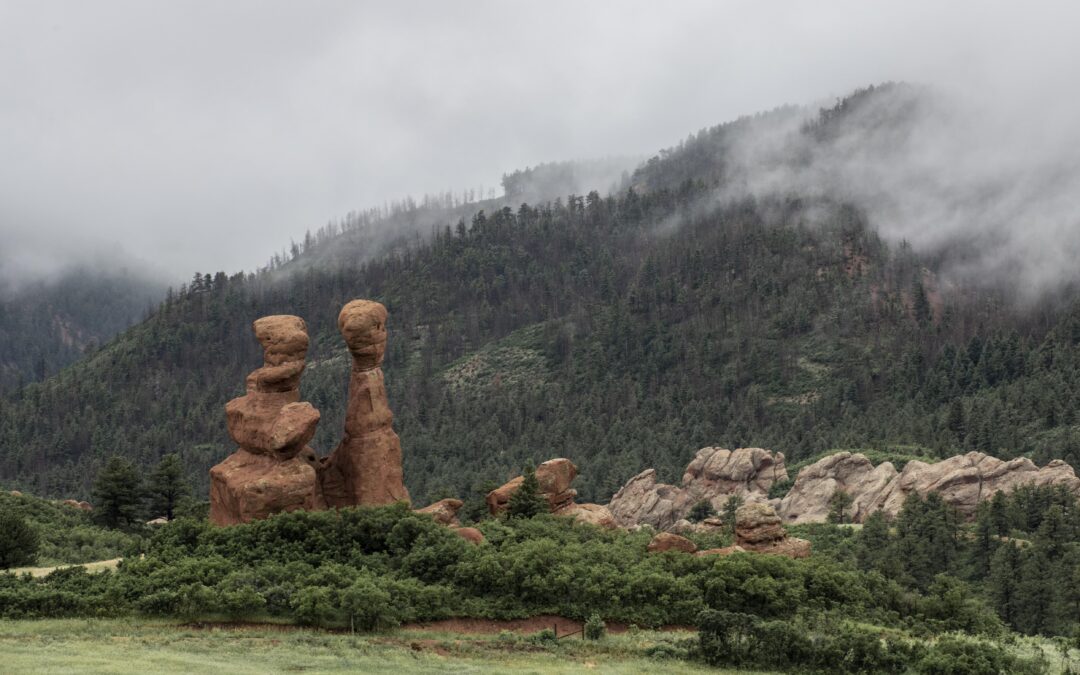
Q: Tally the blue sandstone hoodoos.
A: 0